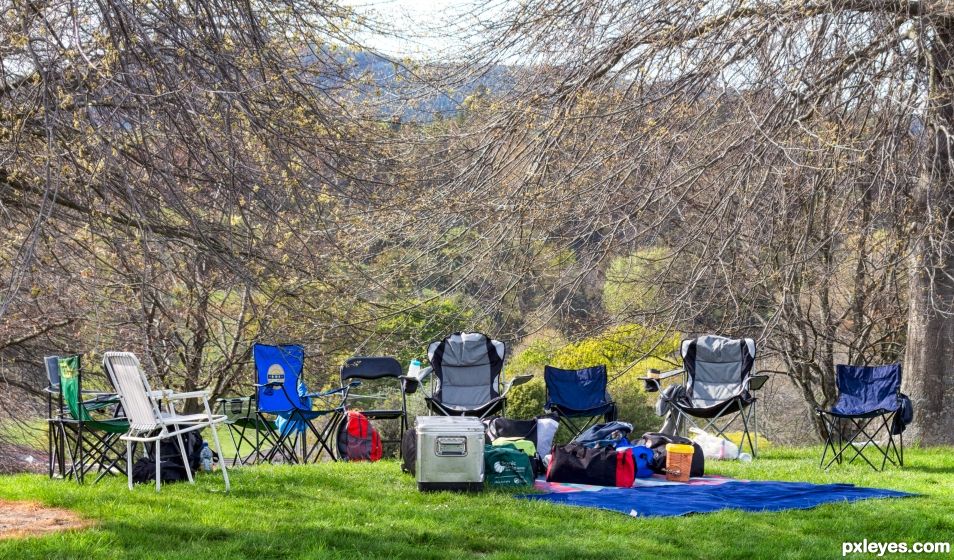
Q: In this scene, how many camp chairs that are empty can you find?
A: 10